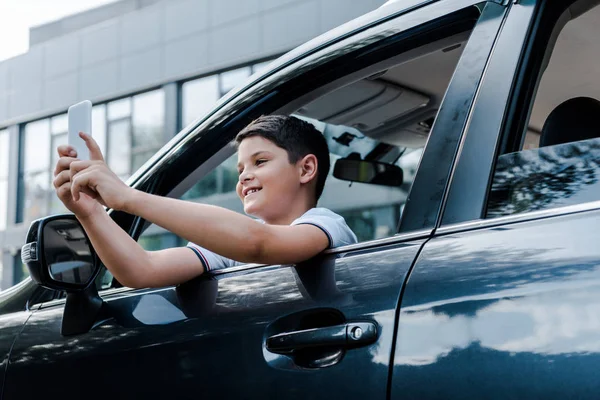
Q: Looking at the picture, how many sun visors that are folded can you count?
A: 1